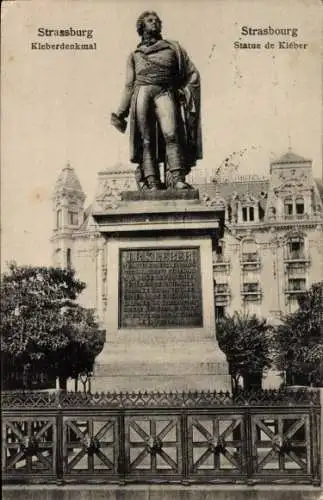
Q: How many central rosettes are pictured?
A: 5